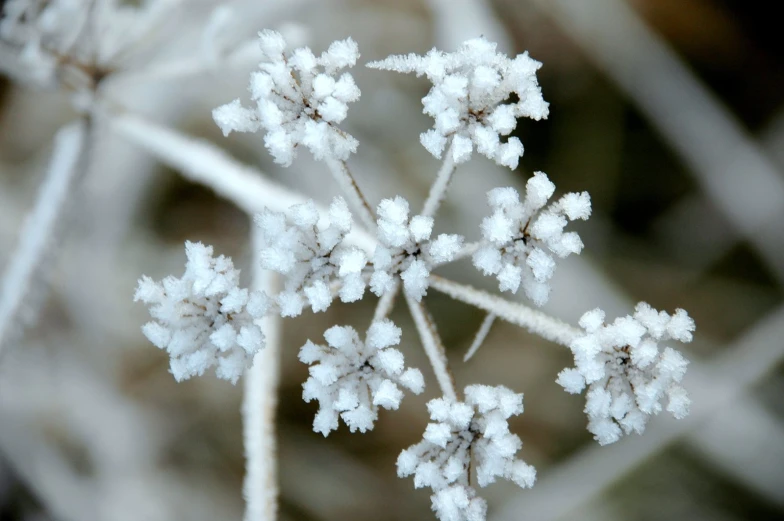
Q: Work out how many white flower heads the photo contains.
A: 9